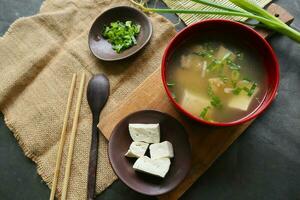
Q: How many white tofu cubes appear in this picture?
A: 4